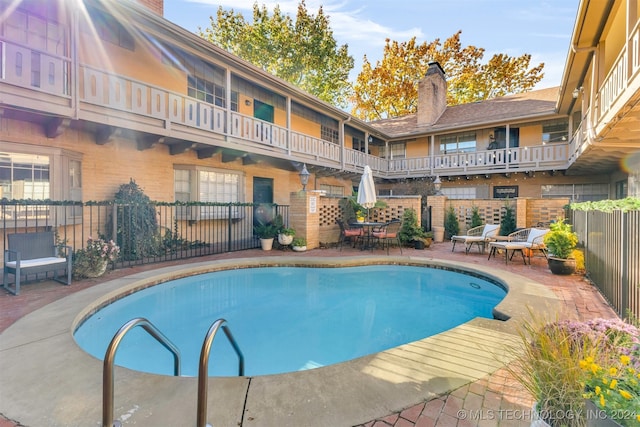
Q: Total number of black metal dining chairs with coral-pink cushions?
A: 4